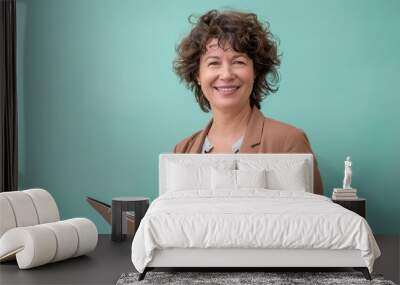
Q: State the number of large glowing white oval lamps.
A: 0